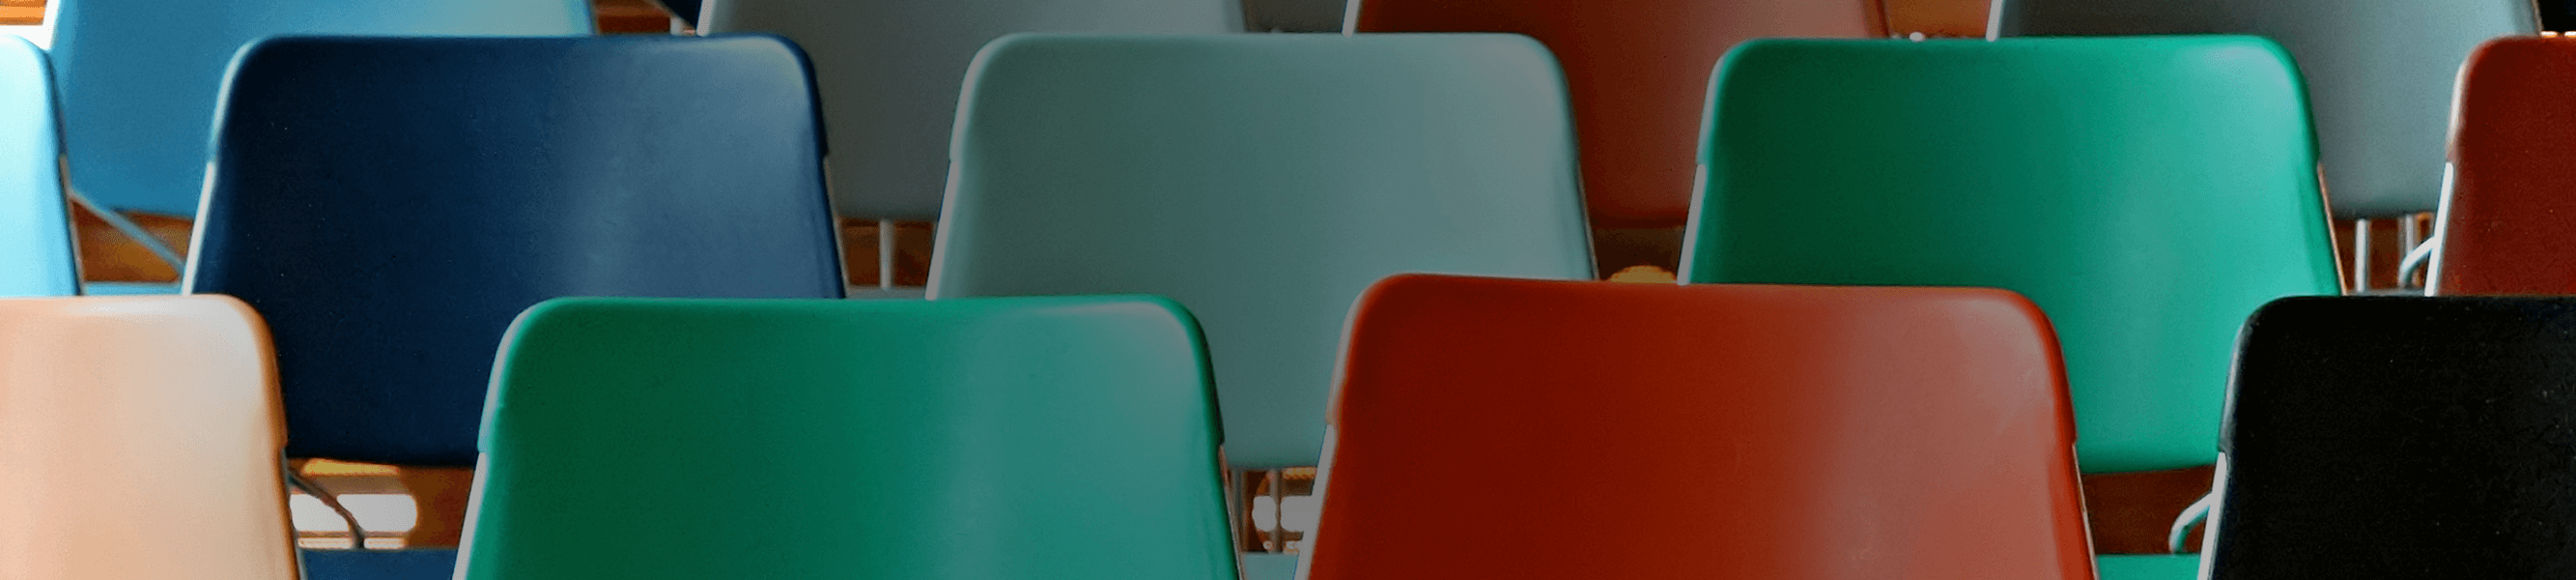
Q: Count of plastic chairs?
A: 13